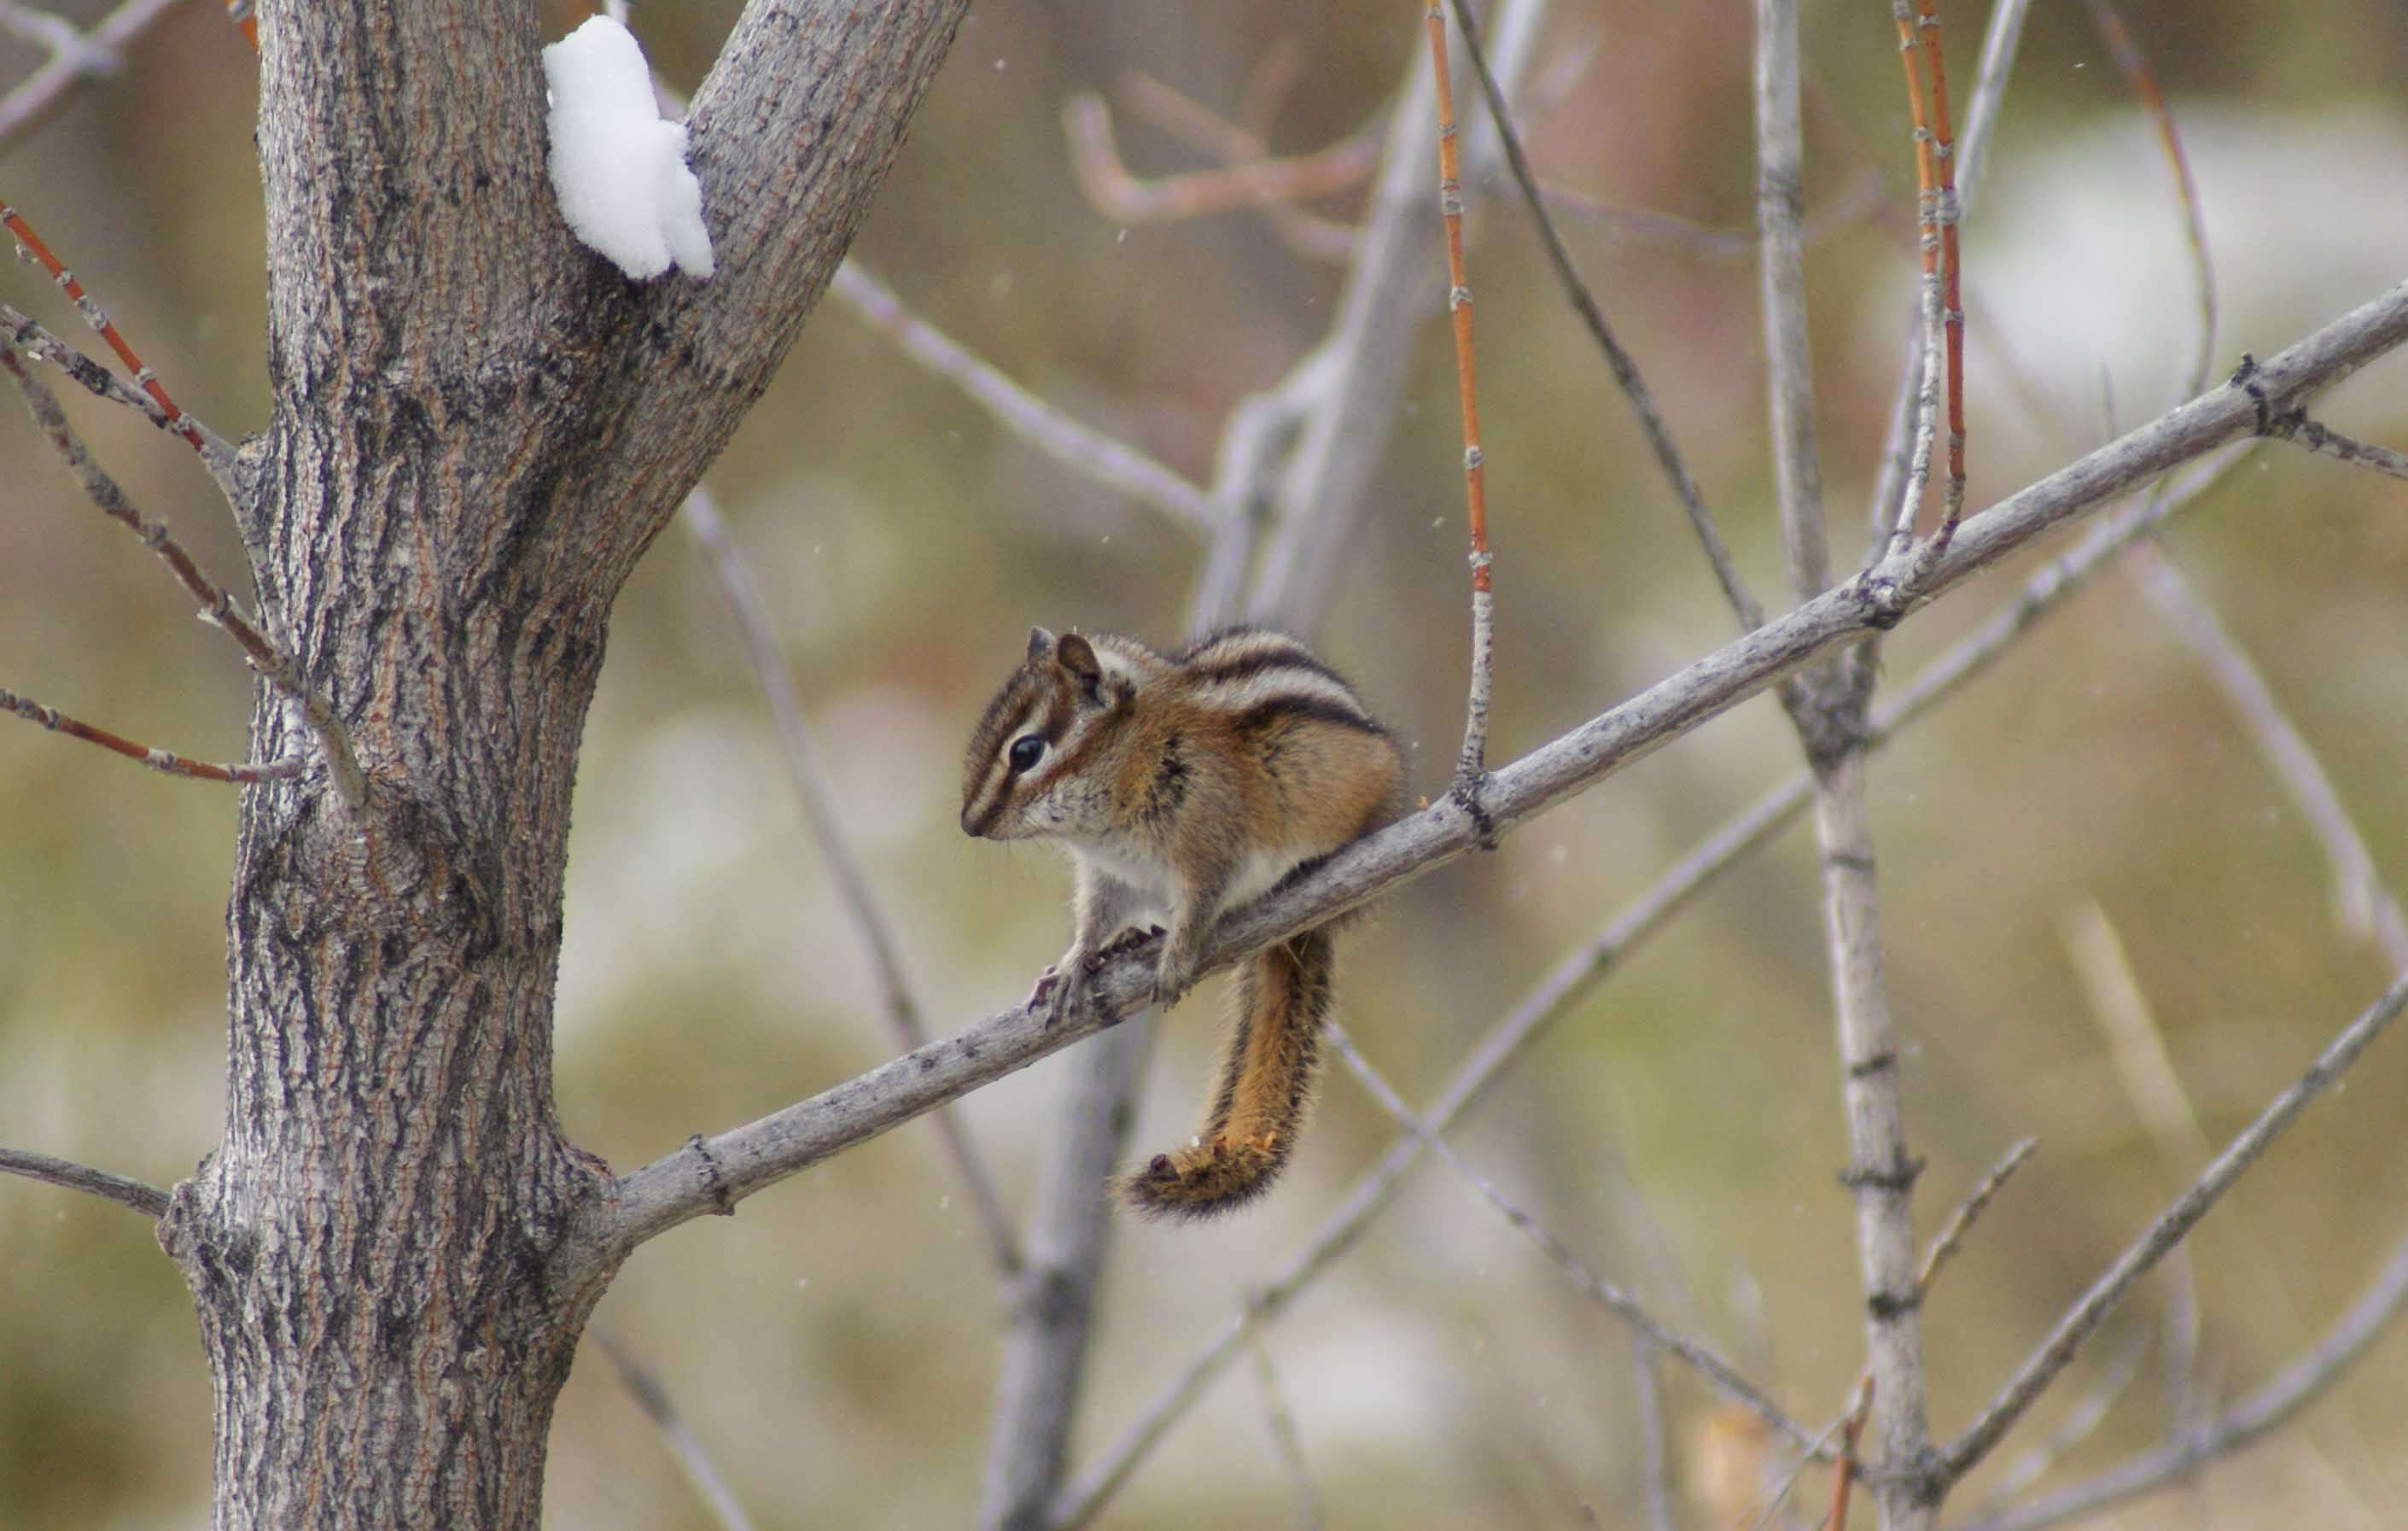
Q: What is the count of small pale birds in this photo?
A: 0